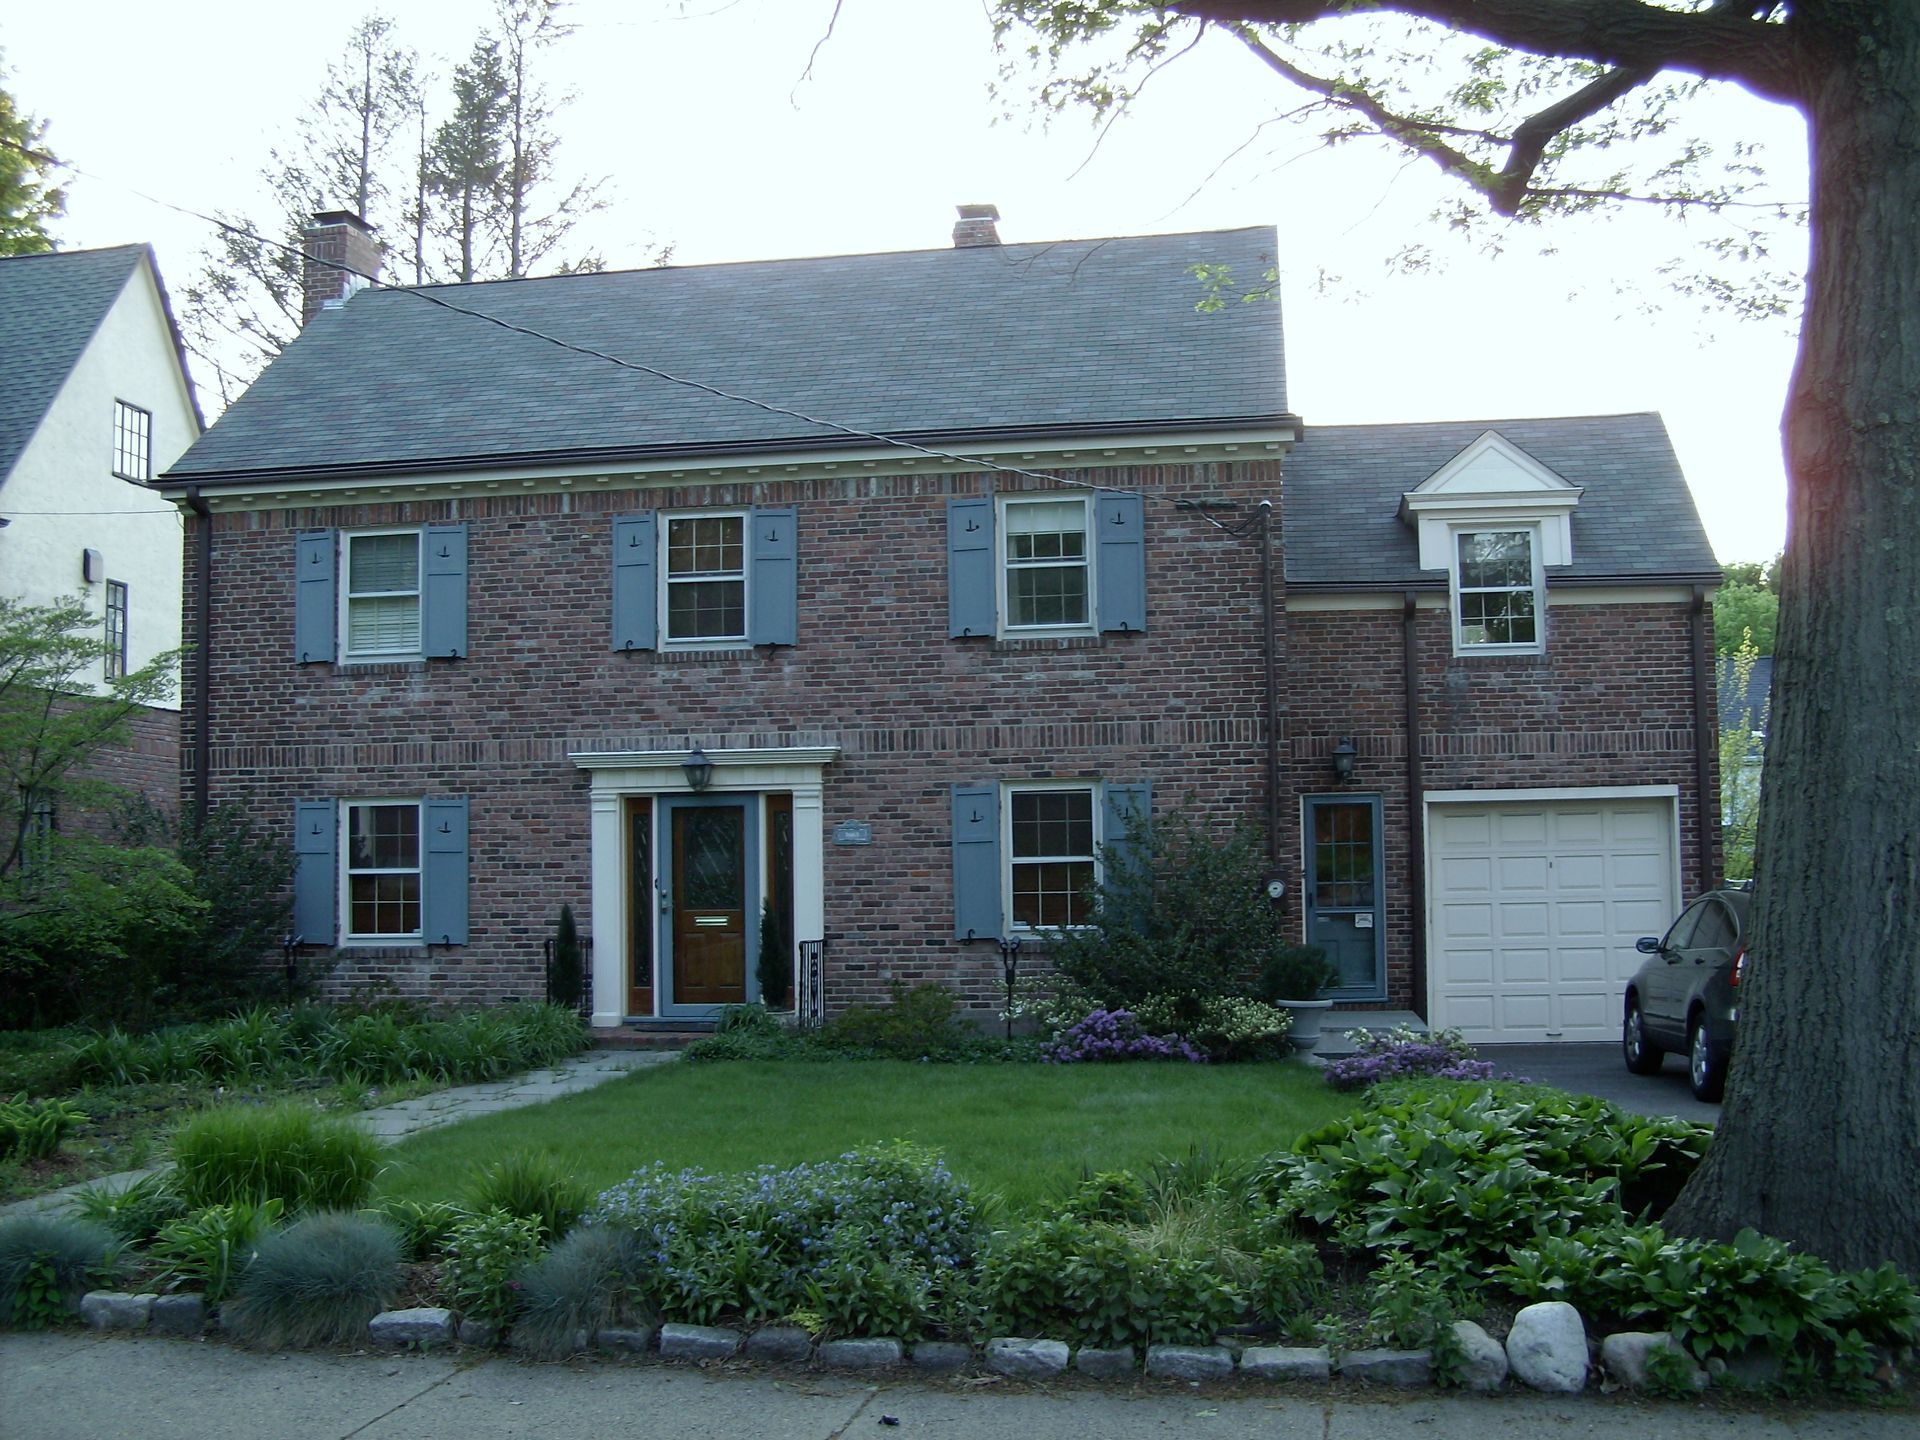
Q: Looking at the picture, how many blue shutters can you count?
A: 10